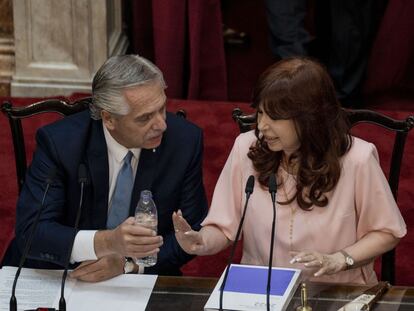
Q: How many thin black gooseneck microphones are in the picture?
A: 4